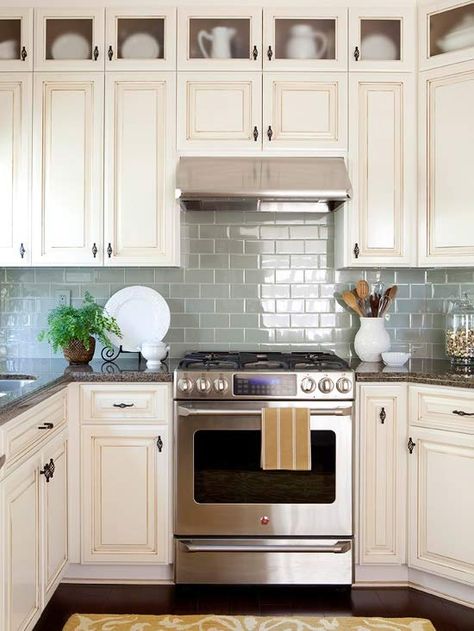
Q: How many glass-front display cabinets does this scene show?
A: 7